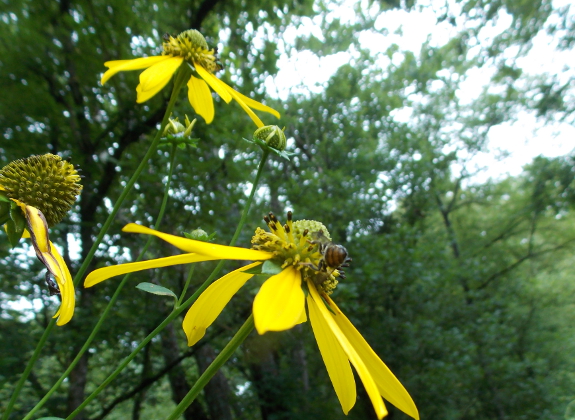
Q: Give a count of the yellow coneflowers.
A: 3